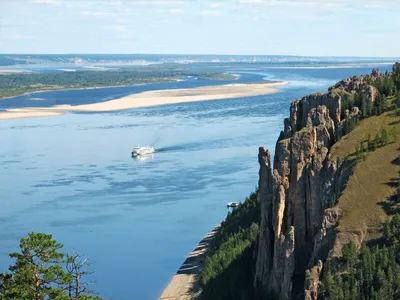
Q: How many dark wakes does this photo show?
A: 1